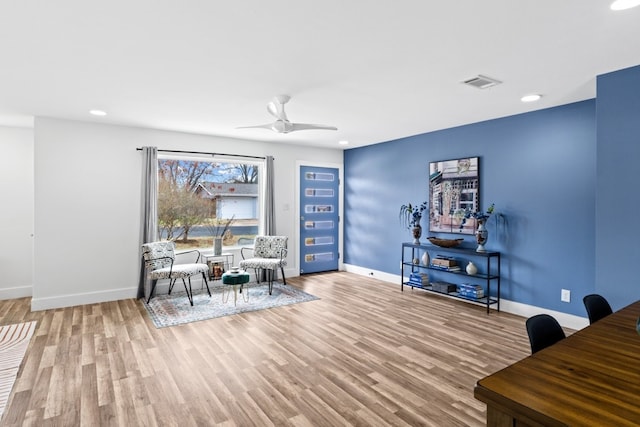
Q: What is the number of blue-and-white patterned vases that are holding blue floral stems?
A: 2